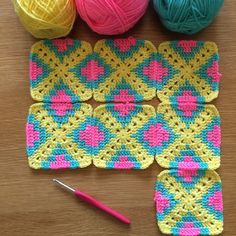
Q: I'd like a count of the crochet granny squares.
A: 7